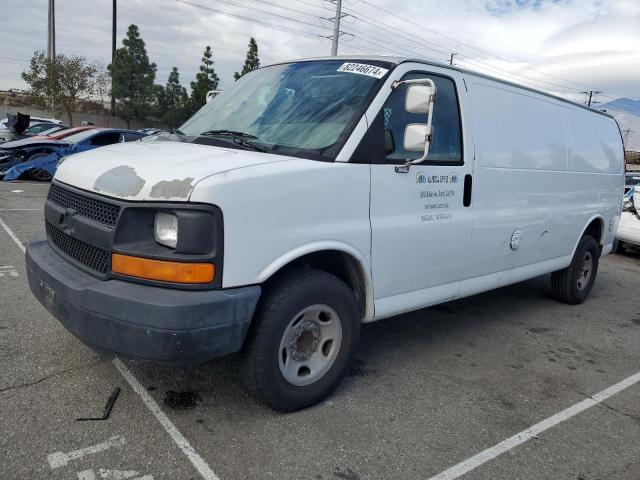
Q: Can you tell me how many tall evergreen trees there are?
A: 4